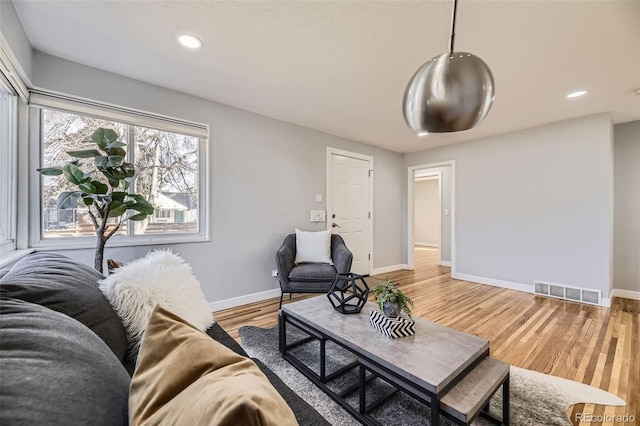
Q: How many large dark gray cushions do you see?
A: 2